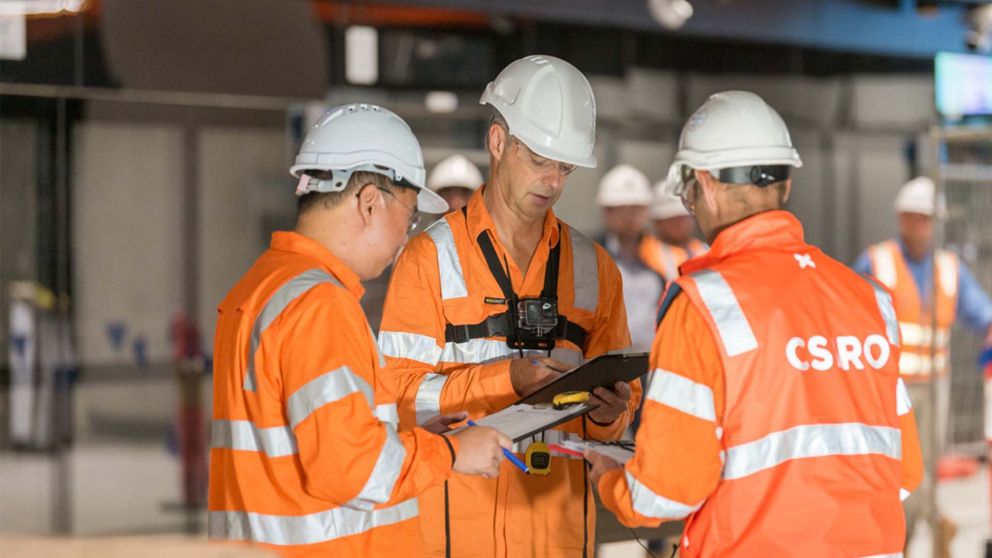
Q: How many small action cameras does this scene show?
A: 1